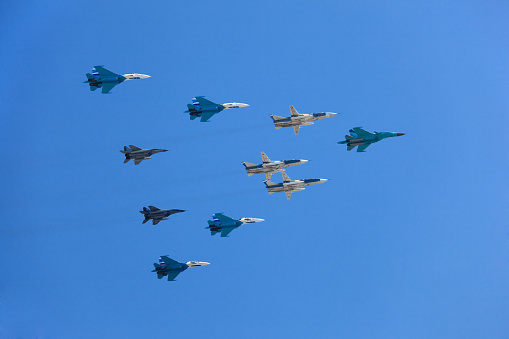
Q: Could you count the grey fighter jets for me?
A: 2